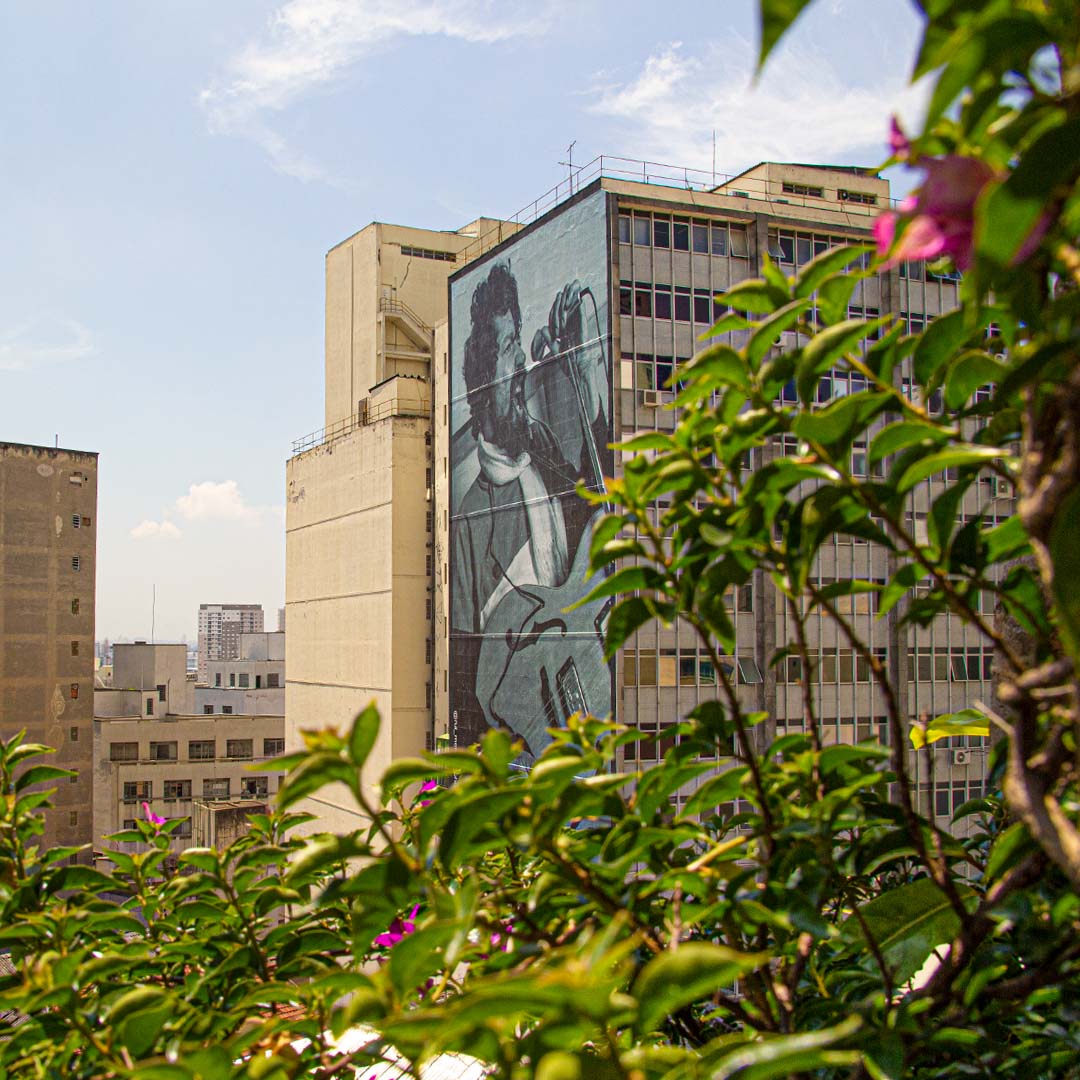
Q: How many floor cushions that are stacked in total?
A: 0